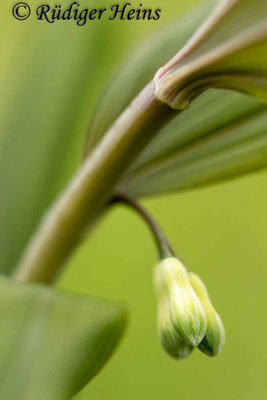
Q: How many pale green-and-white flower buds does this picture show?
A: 3